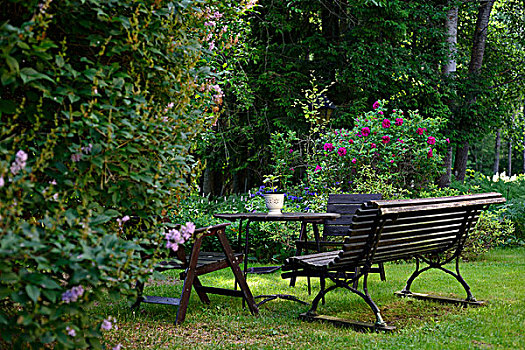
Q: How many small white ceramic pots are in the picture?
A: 1